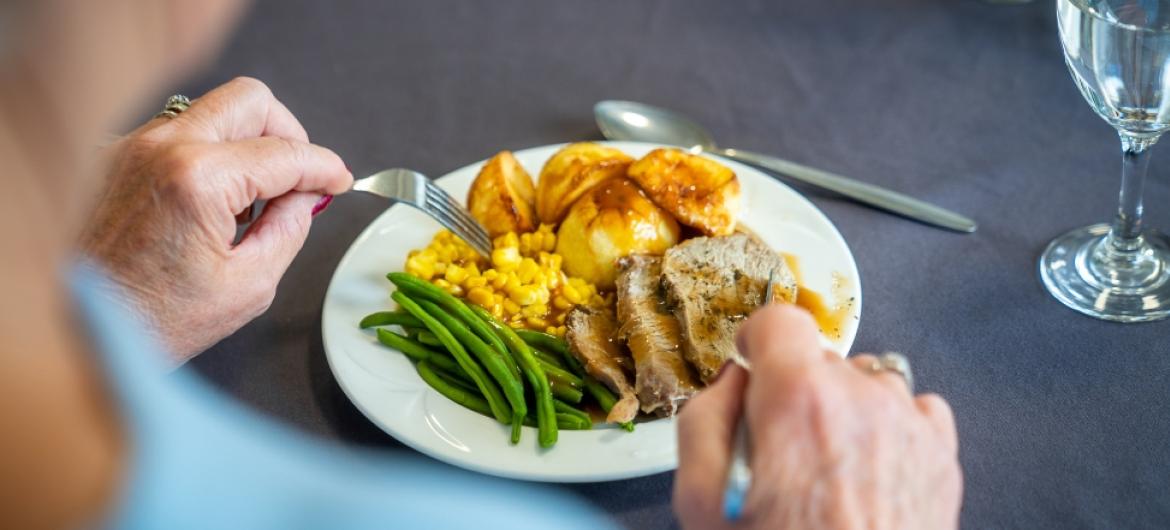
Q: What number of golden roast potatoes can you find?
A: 4